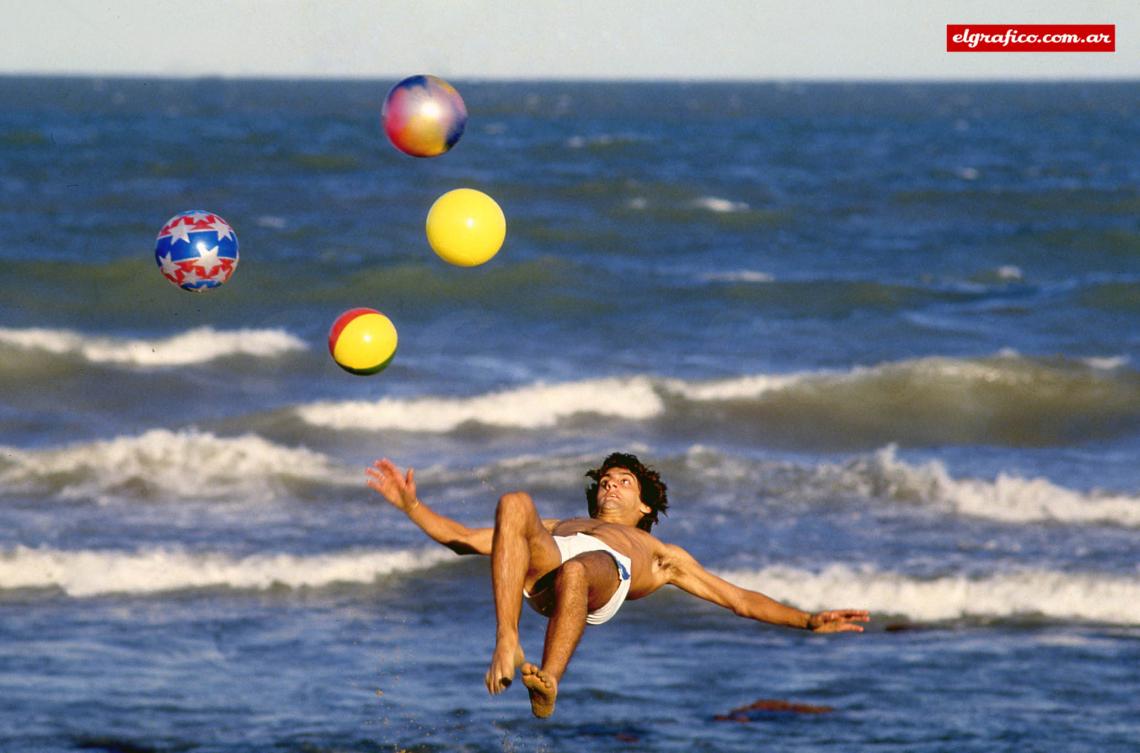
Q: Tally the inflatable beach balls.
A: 4